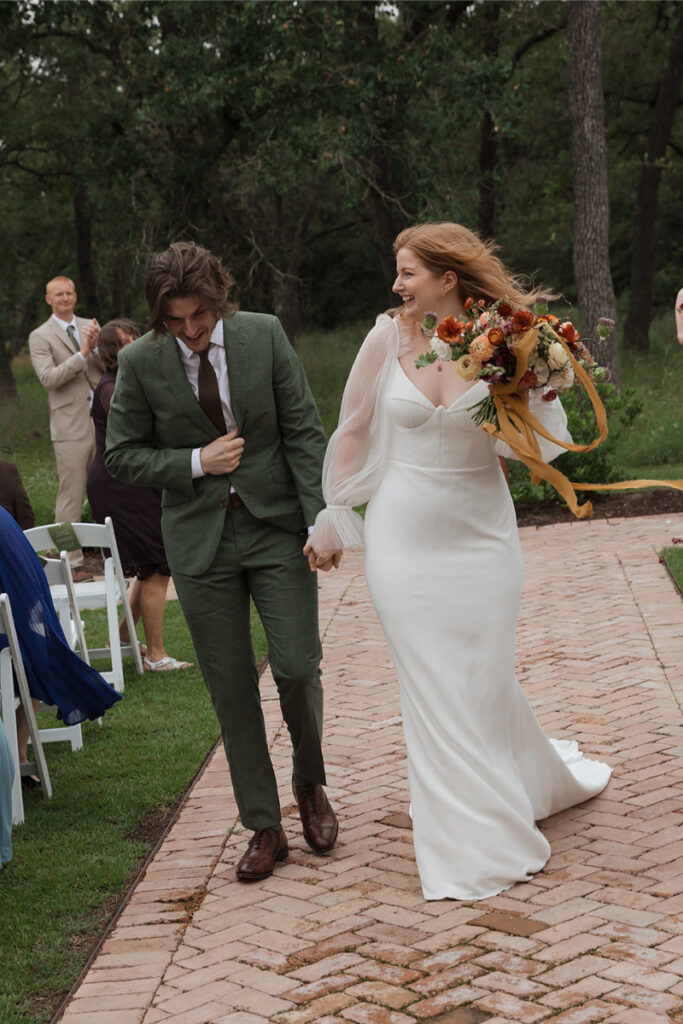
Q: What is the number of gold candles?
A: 0